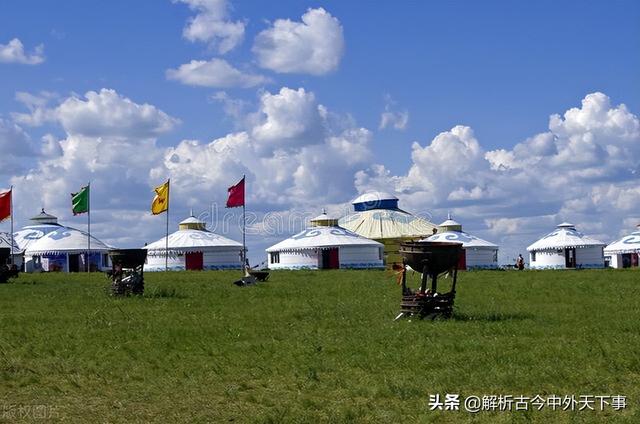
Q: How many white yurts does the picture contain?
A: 7